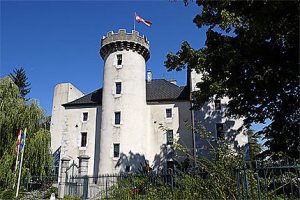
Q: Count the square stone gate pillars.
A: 2